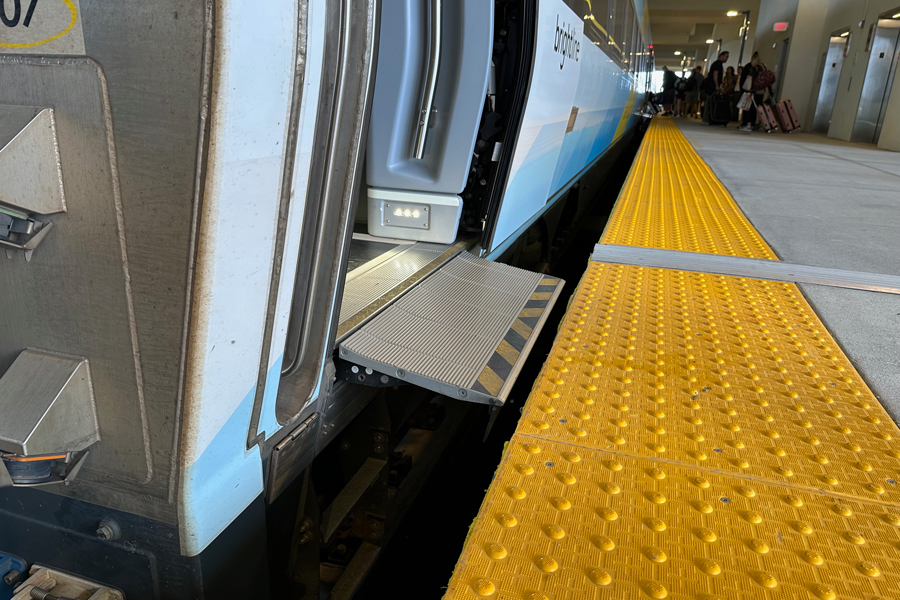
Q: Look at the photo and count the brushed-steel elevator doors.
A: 2